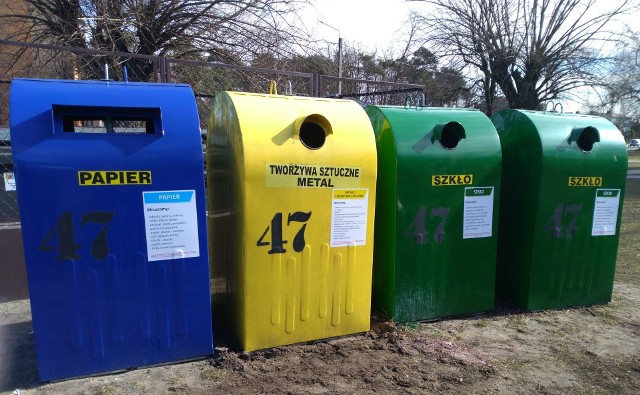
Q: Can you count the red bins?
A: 0